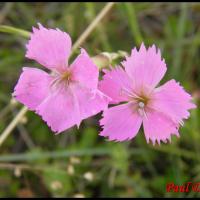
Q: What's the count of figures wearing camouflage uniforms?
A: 0